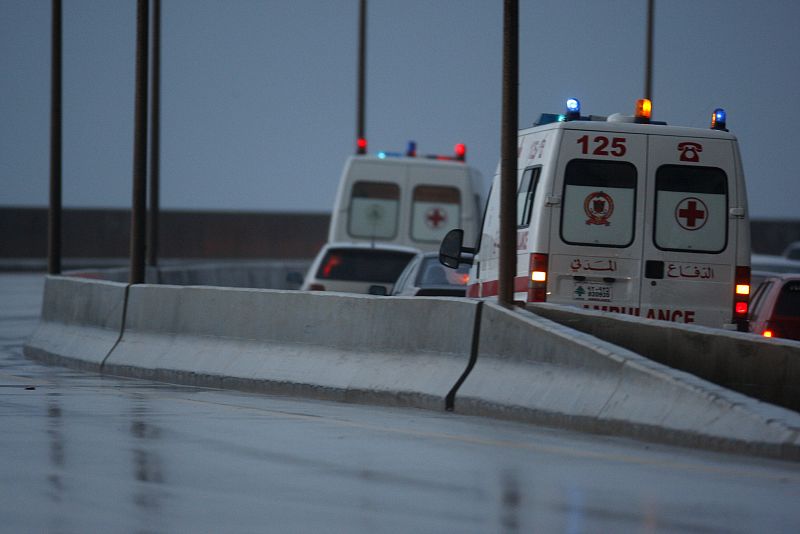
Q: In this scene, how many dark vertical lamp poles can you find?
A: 6